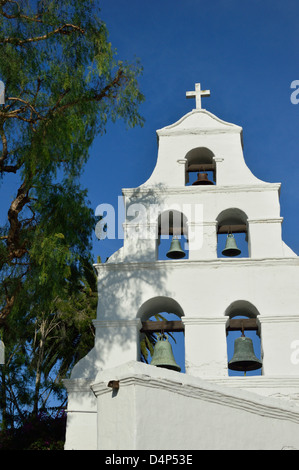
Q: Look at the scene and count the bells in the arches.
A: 5